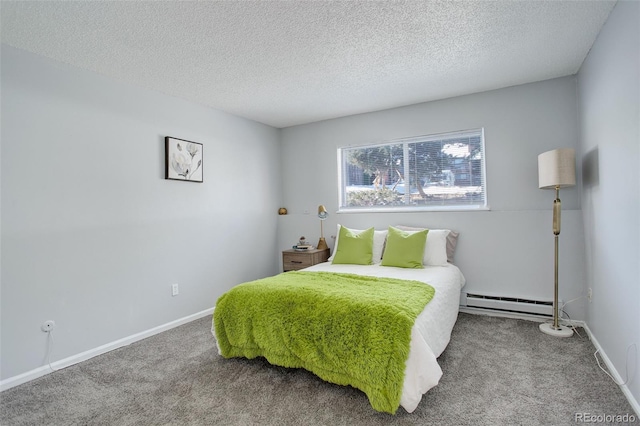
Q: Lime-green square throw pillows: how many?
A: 2